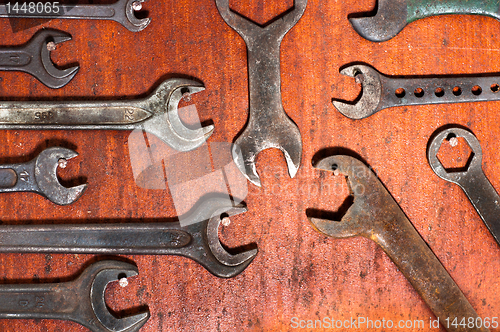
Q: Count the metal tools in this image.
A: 11